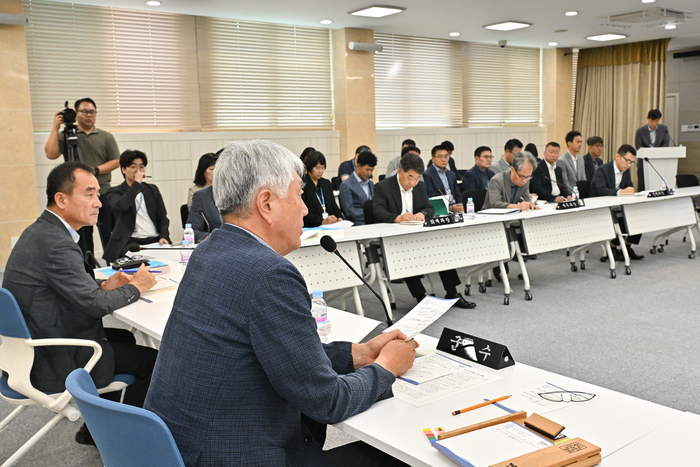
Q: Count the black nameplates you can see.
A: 4